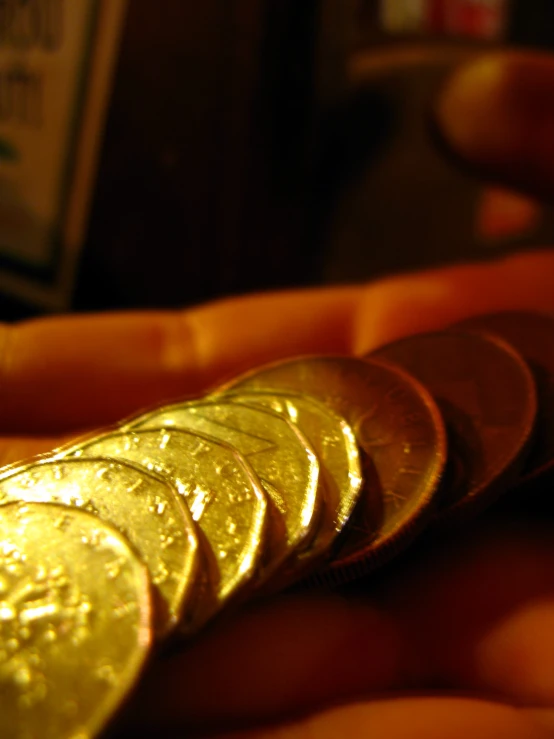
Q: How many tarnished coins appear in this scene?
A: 3